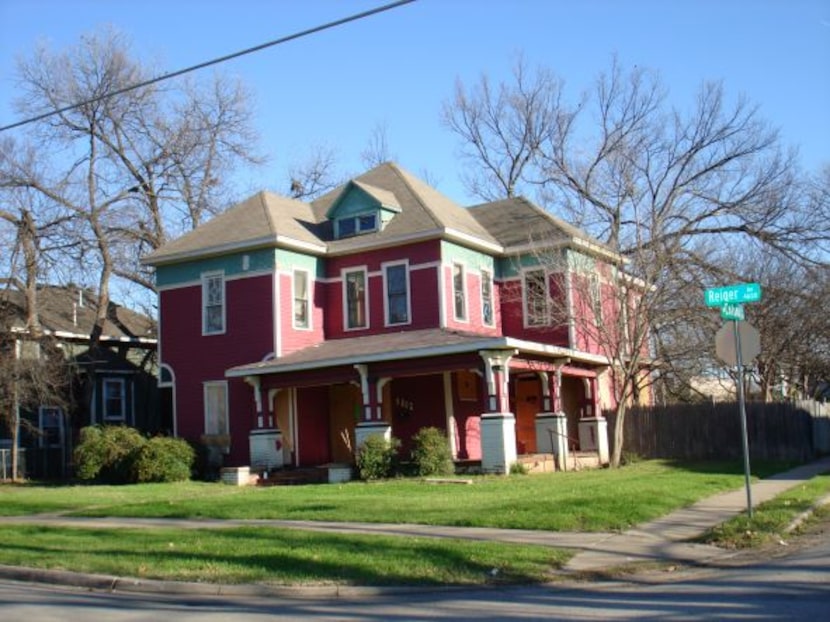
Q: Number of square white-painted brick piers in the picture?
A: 5